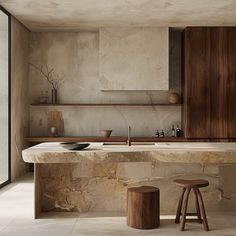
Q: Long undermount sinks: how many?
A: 1